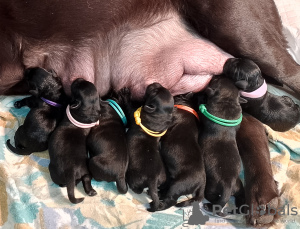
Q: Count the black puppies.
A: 7